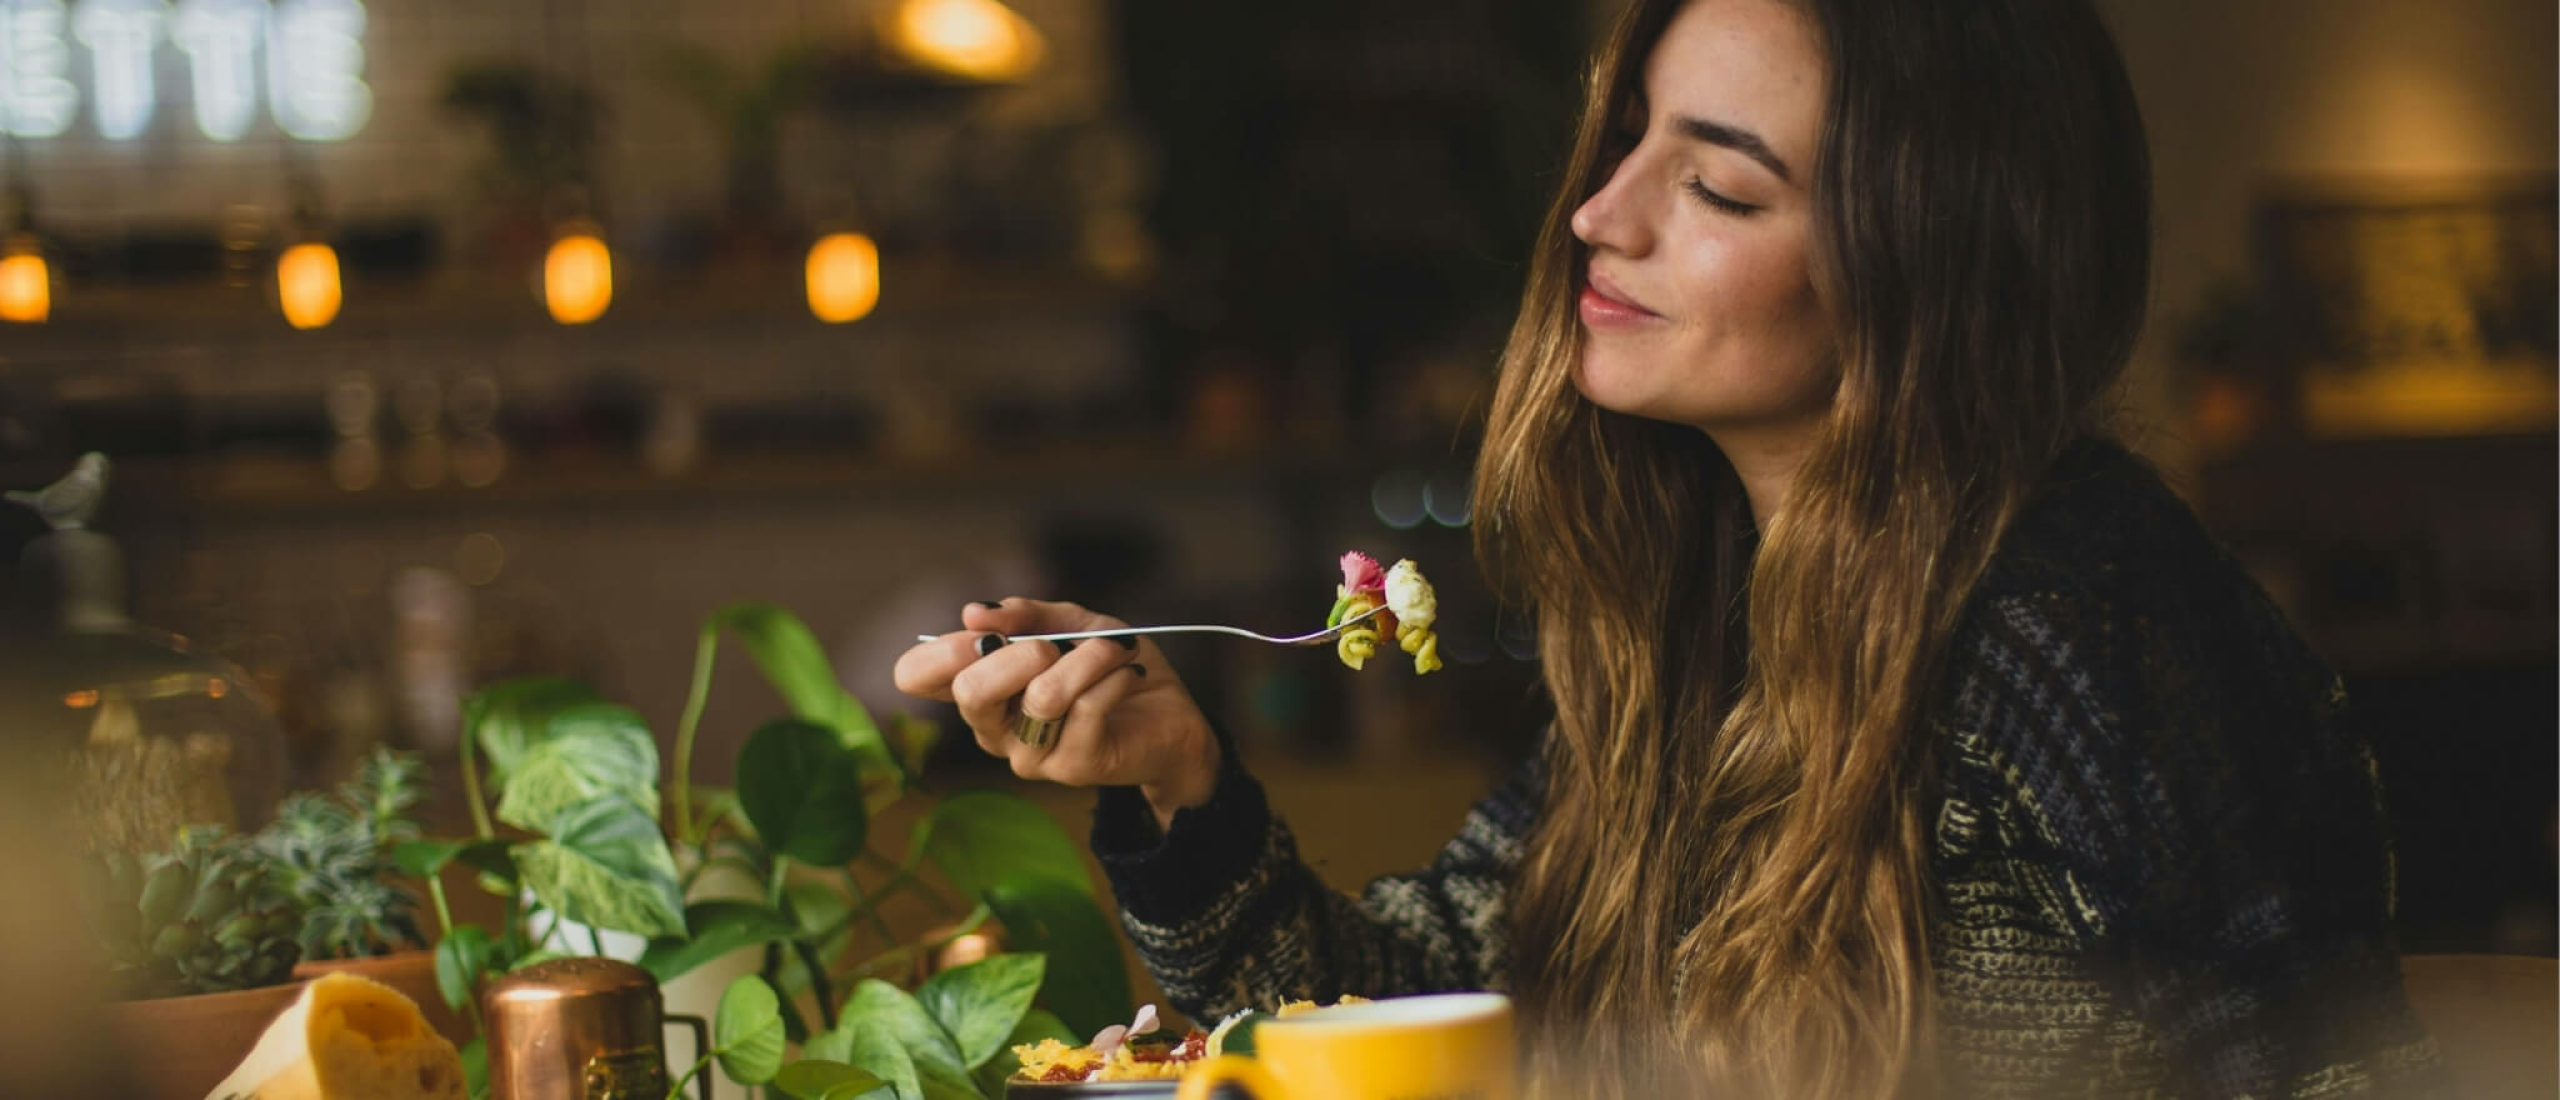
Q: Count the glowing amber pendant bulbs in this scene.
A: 4